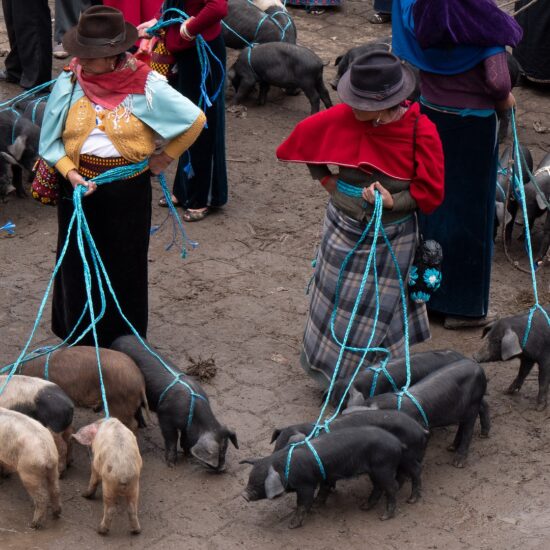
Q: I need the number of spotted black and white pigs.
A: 1